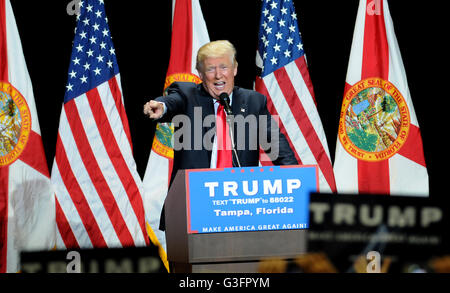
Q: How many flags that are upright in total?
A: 5